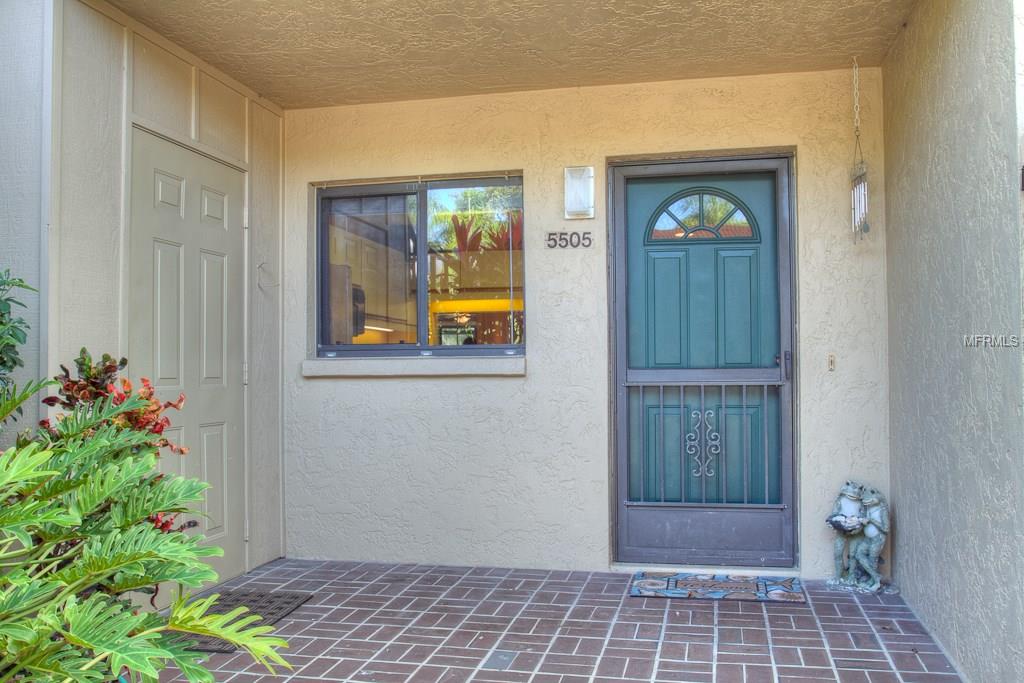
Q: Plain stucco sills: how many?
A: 1